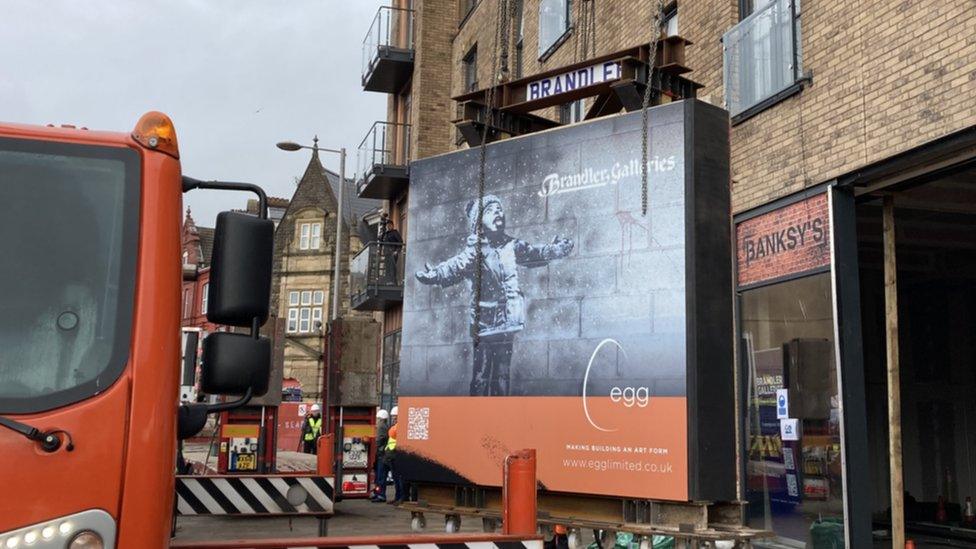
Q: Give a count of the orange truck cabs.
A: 1